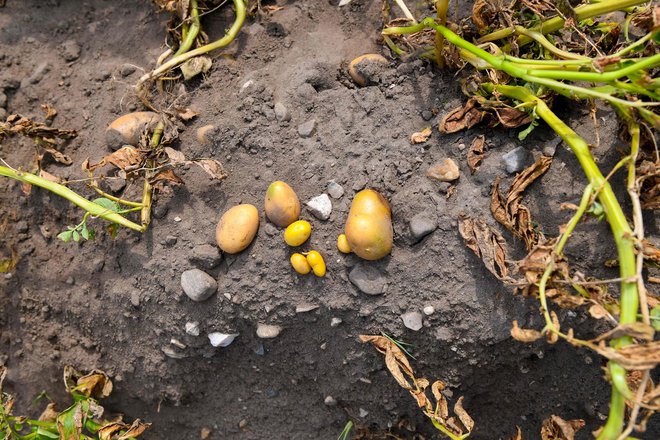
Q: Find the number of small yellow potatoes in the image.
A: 4